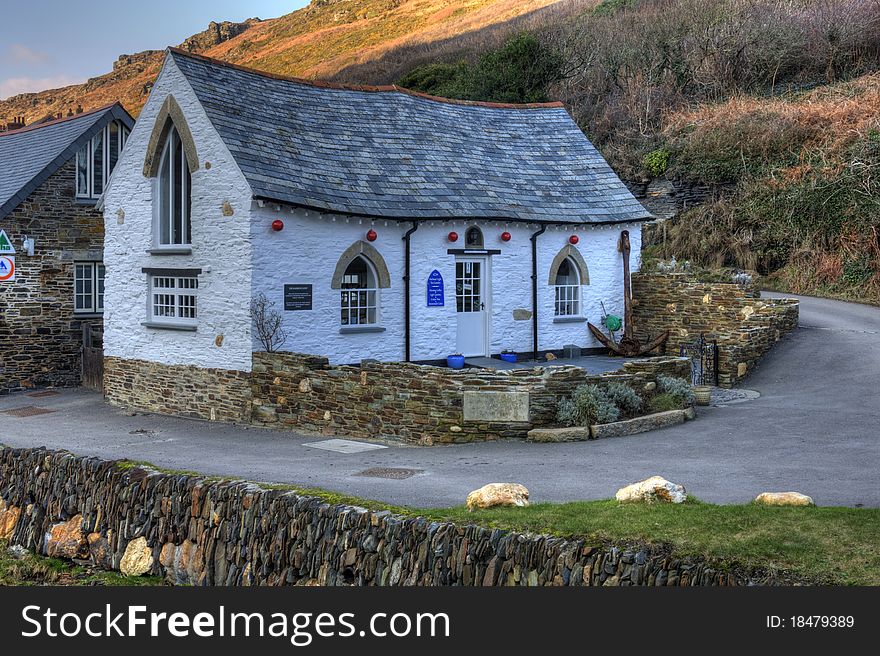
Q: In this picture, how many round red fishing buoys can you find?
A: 5